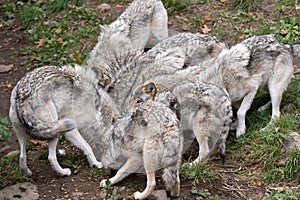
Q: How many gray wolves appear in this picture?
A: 6